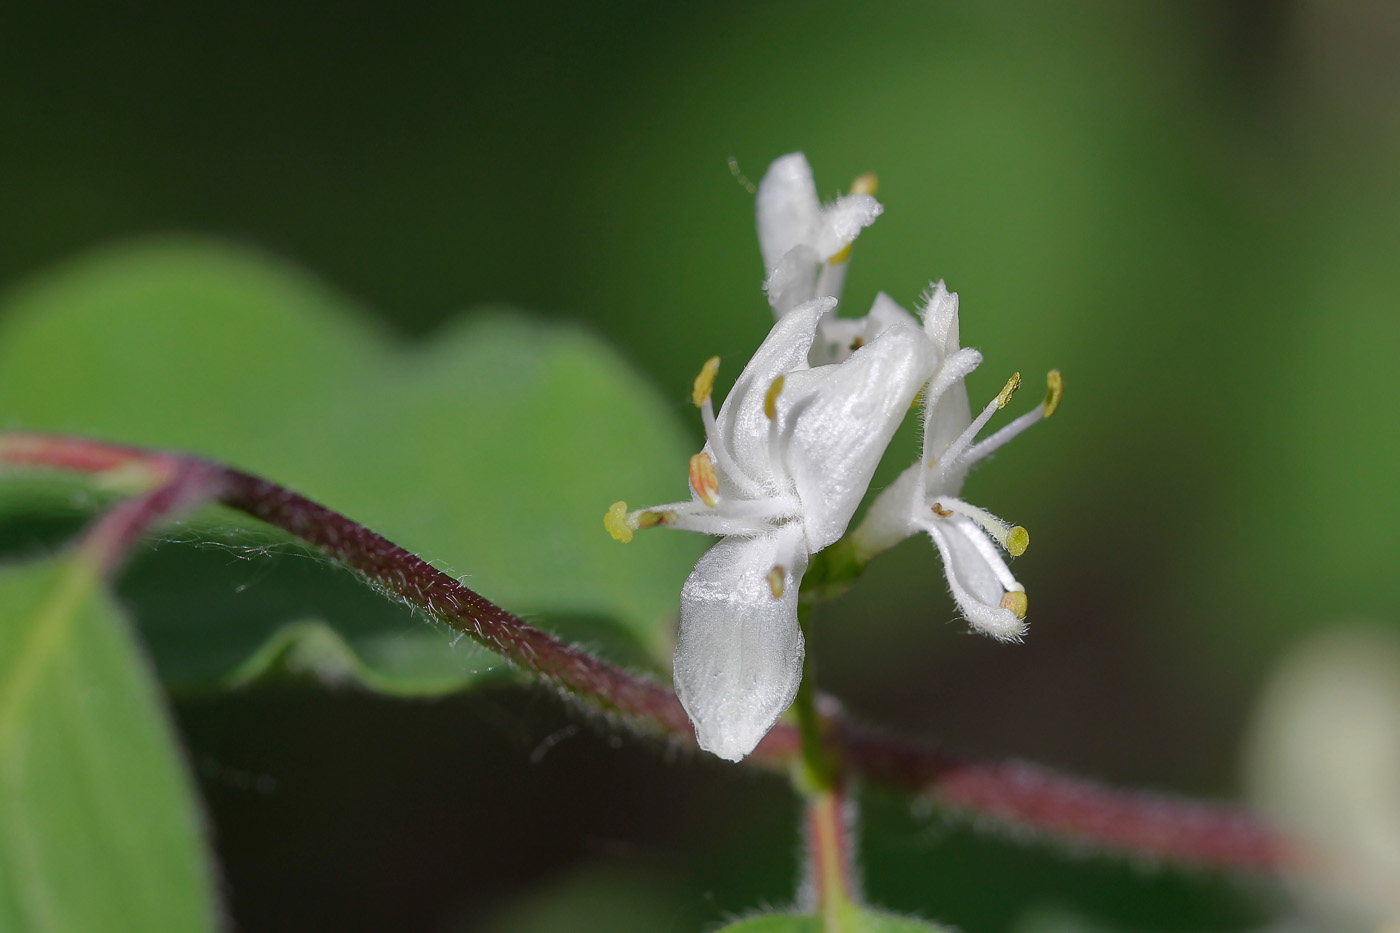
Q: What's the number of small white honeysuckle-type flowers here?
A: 3